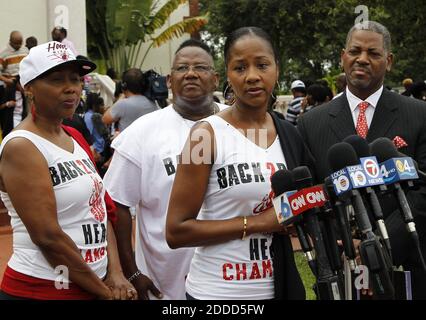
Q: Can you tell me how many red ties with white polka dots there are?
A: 1